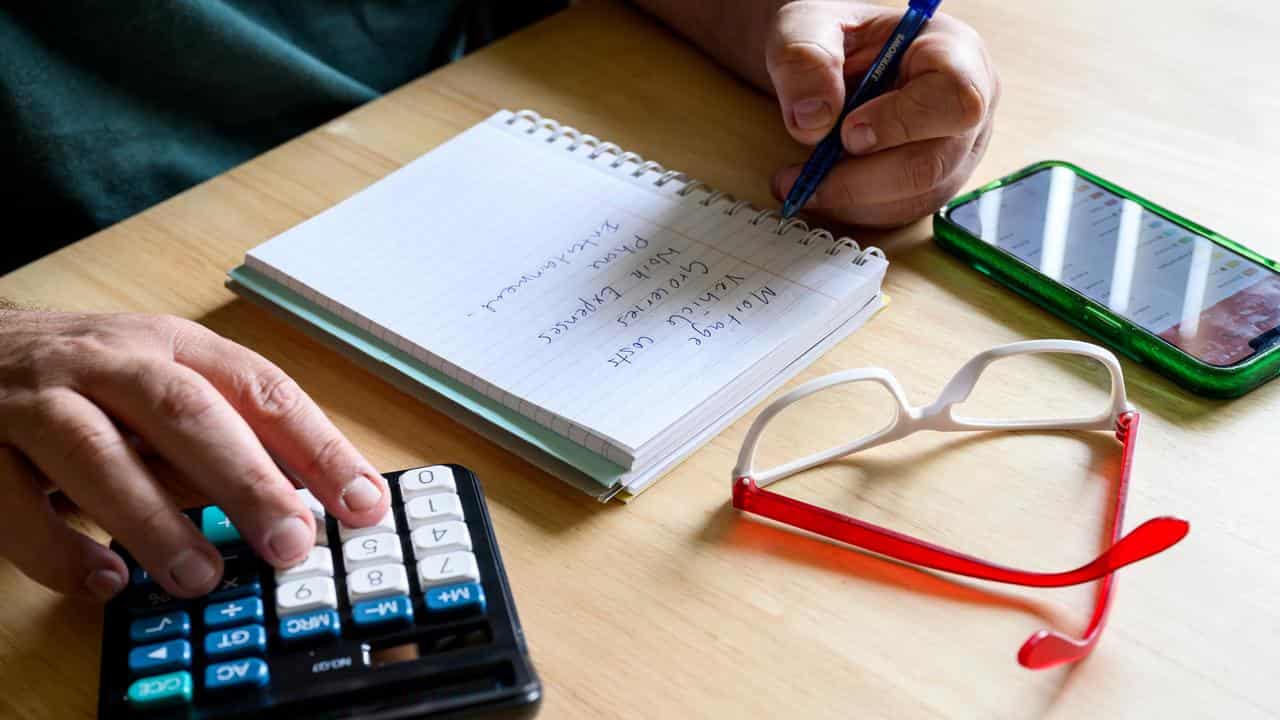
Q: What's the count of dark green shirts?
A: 1